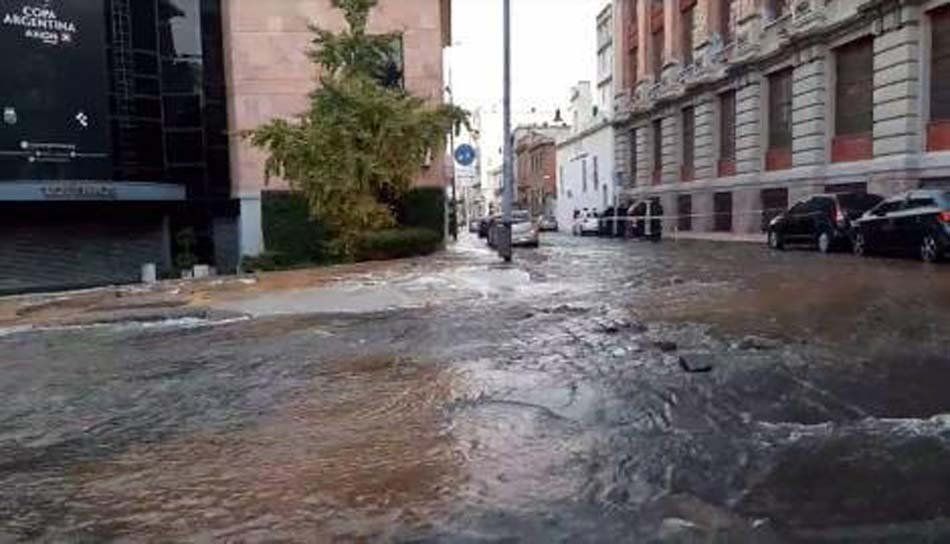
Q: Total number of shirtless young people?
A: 0